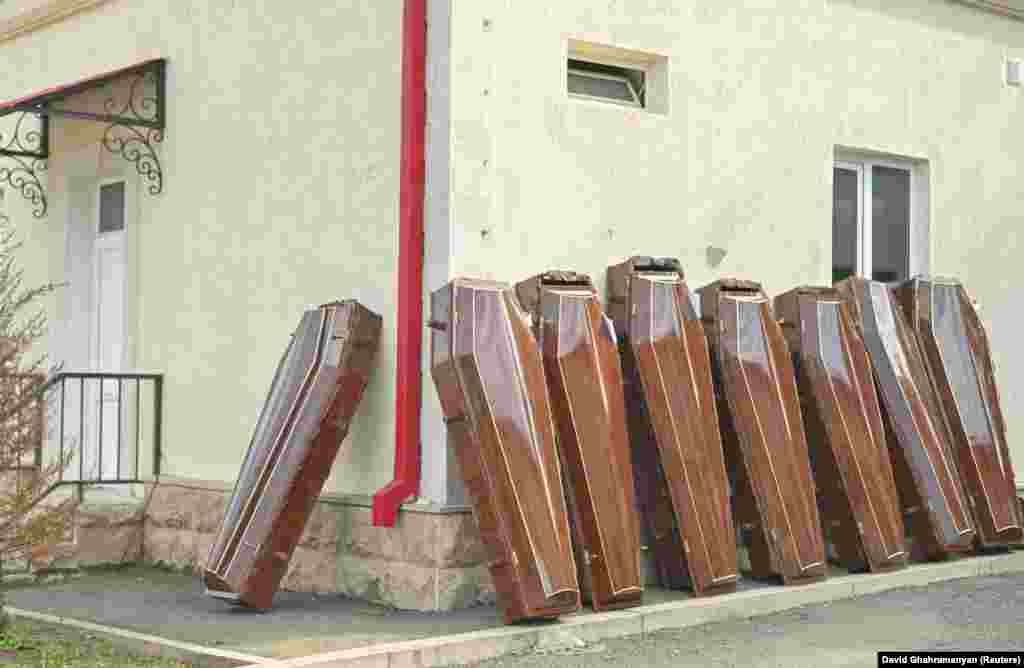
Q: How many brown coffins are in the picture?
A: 8